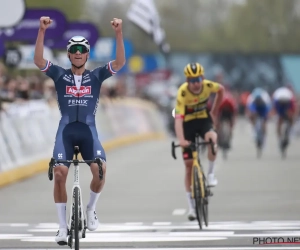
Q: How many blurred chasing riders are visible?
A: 3